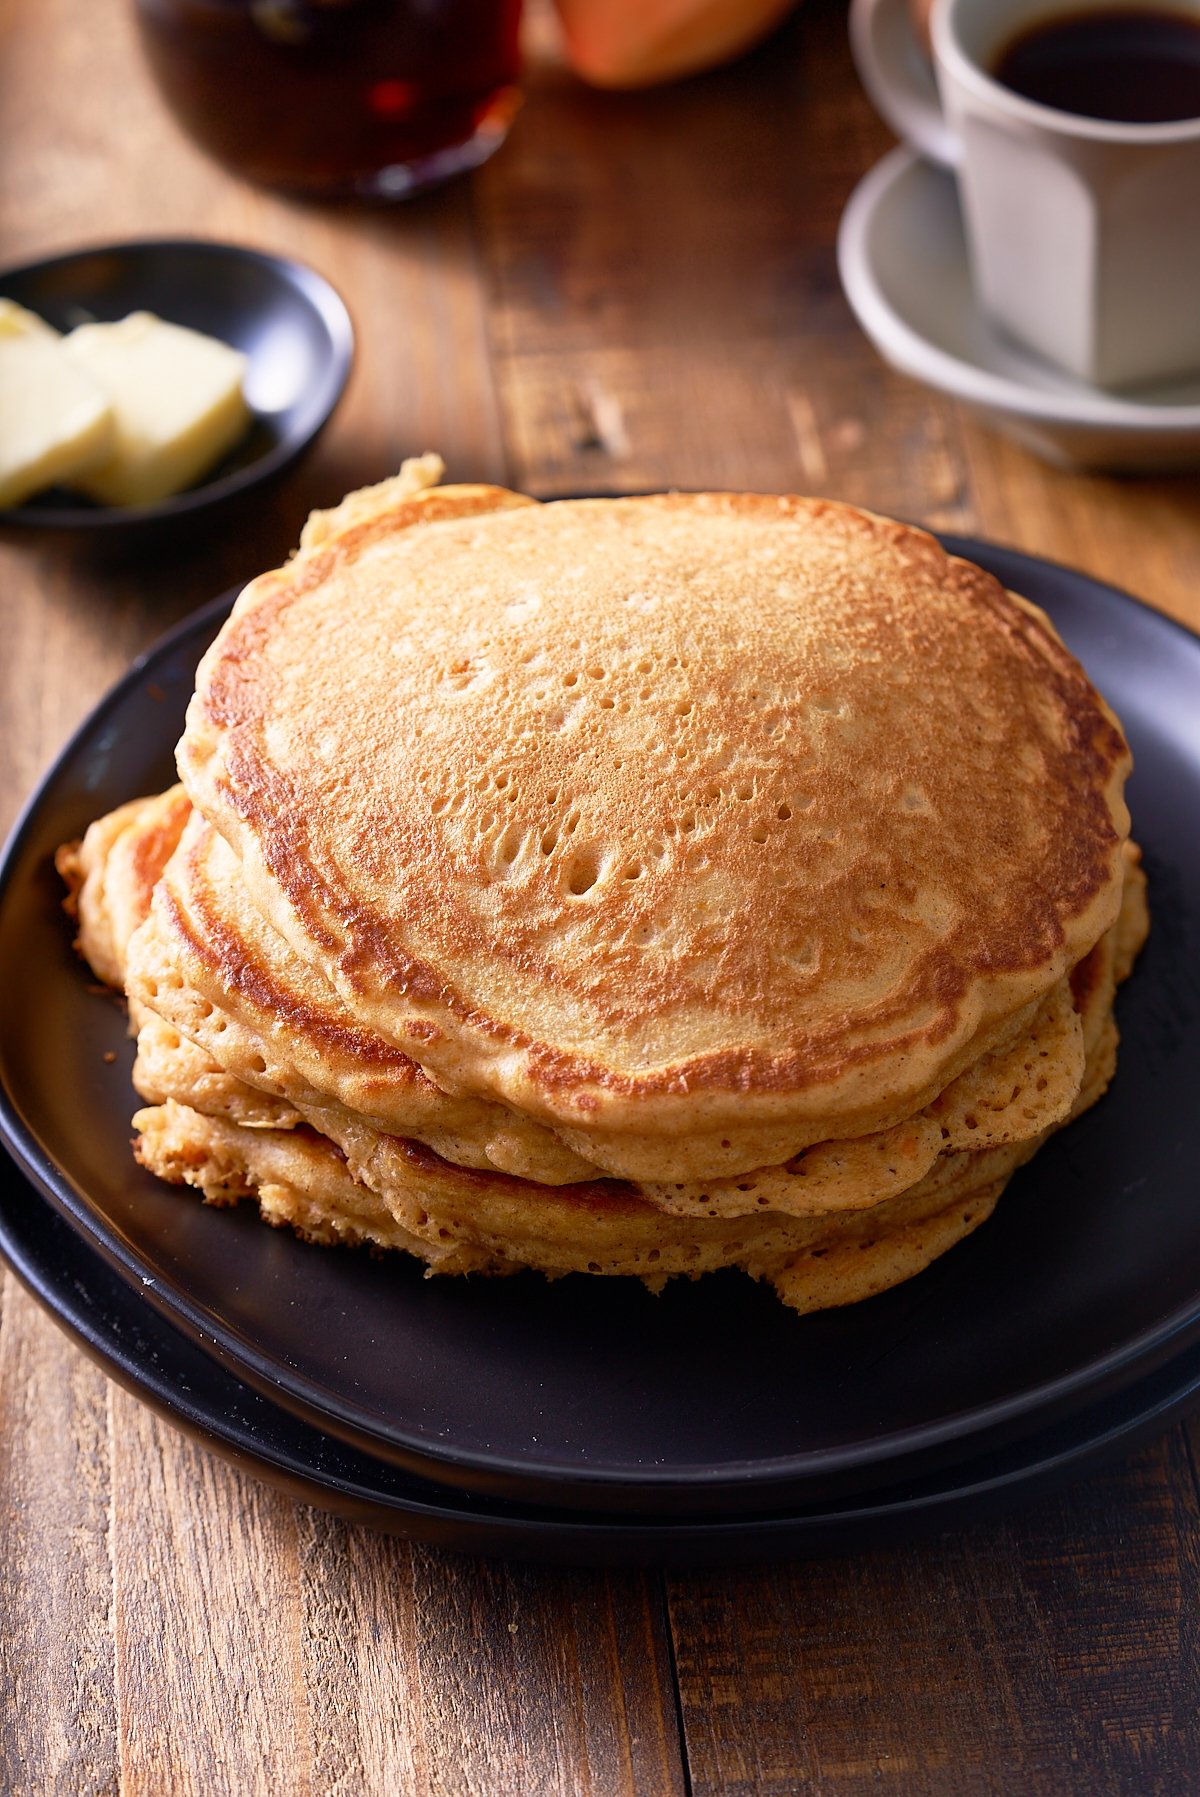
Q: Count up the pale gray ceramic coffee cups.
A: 1